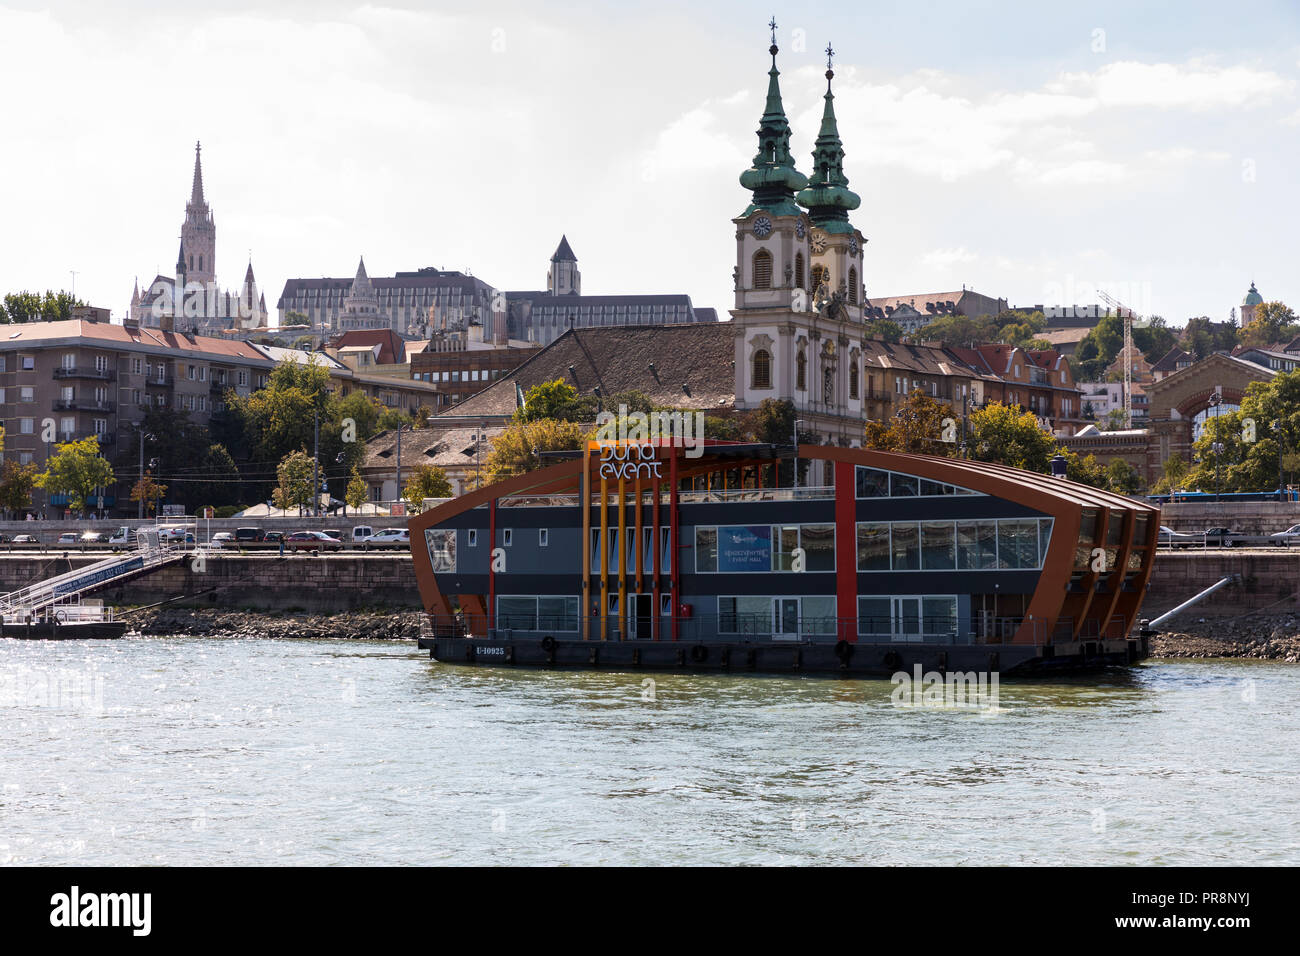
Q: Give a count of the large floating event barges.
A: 1